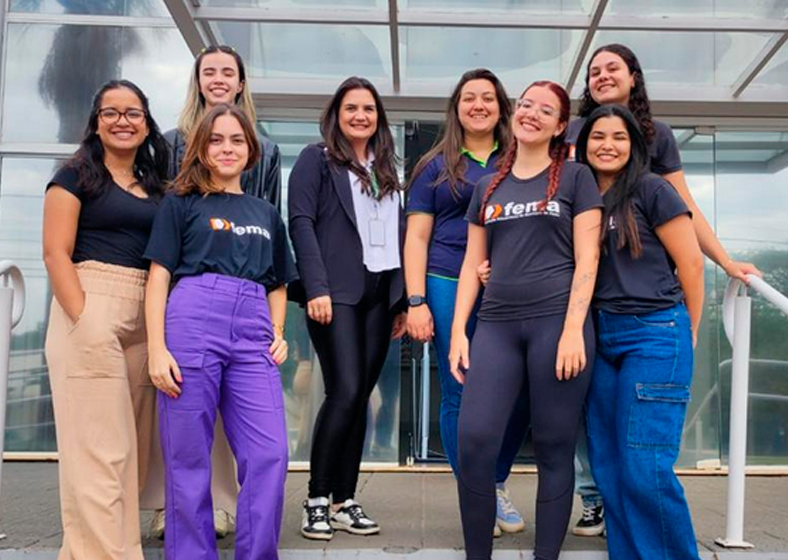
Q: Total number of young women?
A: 8